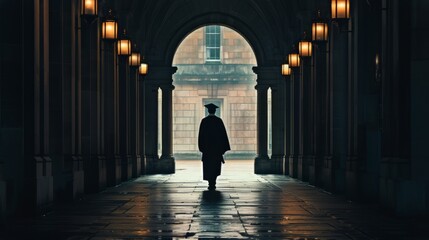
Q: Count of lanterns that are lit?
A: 10